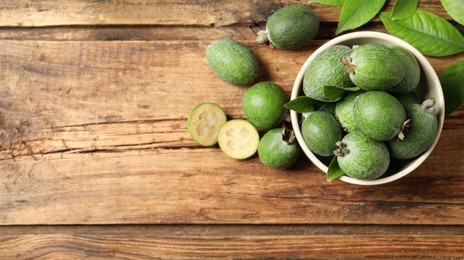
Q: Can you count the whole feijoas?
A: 12